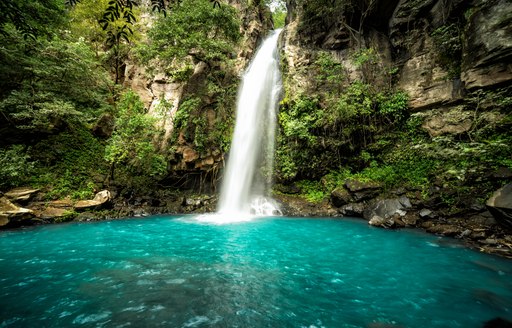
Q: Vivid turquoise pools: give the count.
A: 1